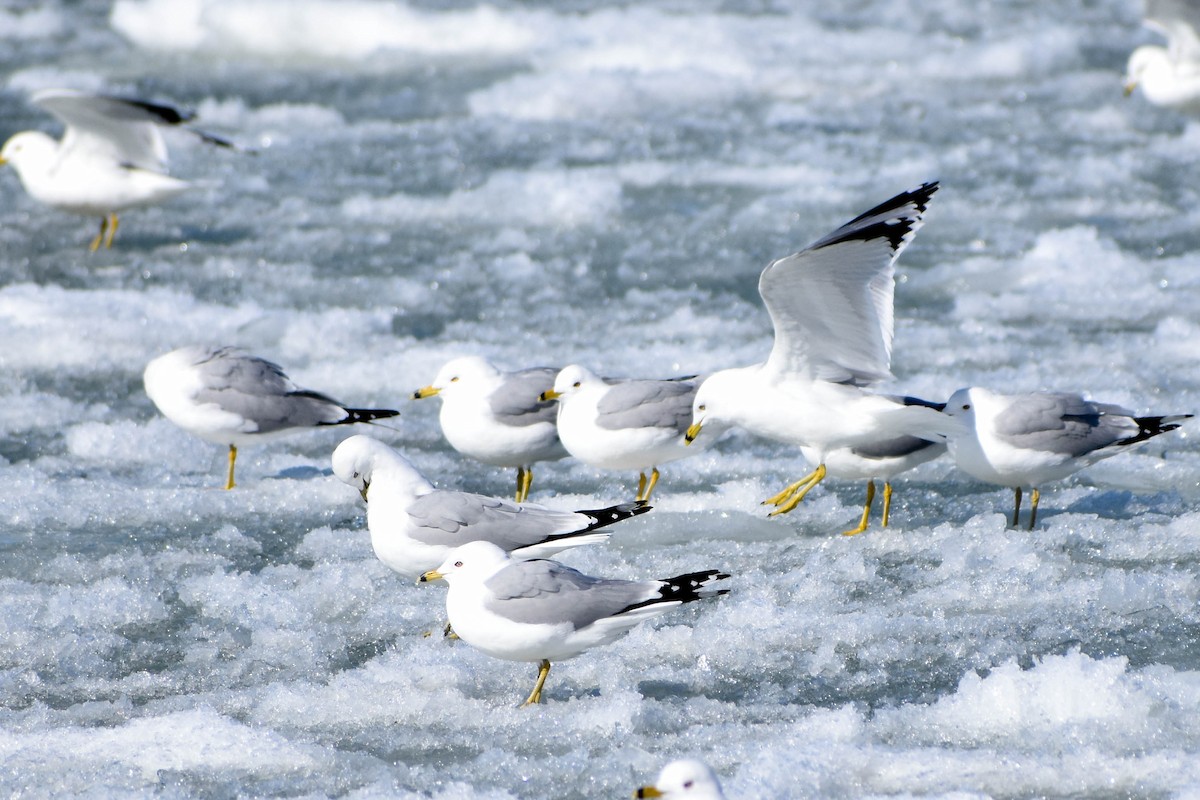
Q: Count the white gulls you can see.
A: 11